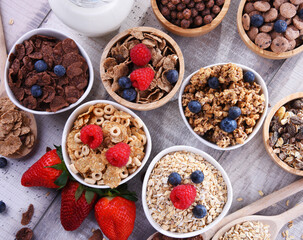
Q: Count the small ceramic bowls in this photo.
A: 4